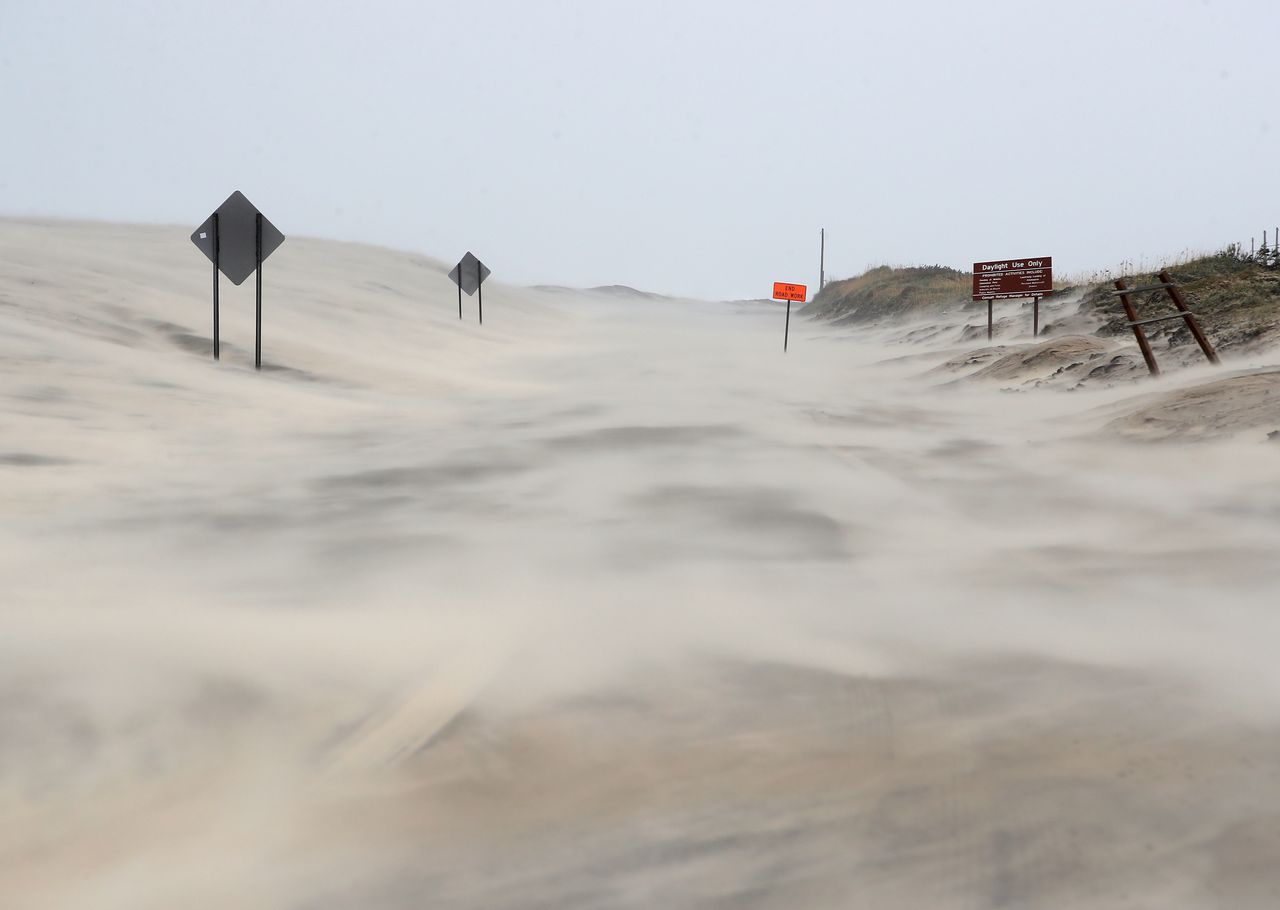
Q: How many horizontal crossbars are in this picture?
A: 2